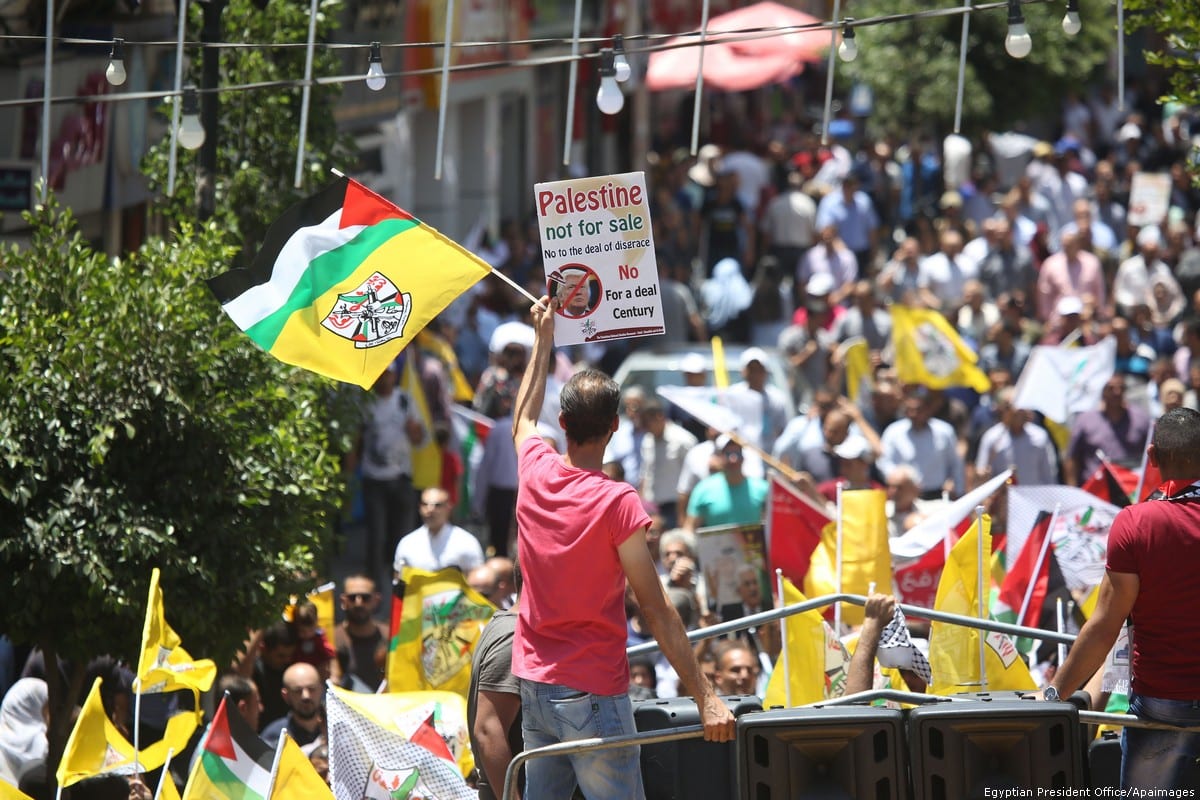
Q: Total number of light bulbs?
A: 8